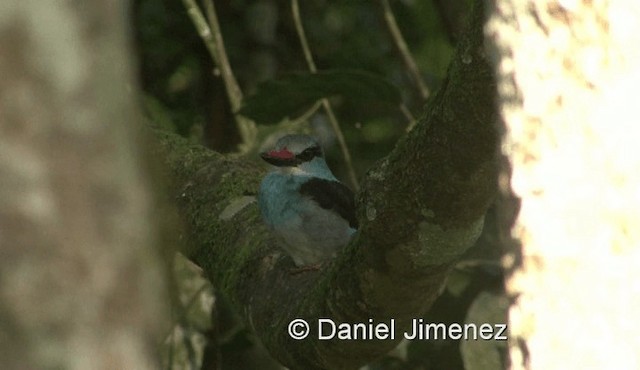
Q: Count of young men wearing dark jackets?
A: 0